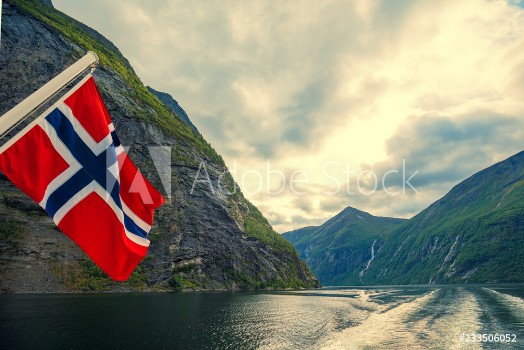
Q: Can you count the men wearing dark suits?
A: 0